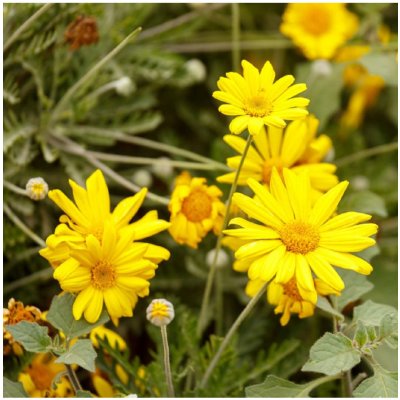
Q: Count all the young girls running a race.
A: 0